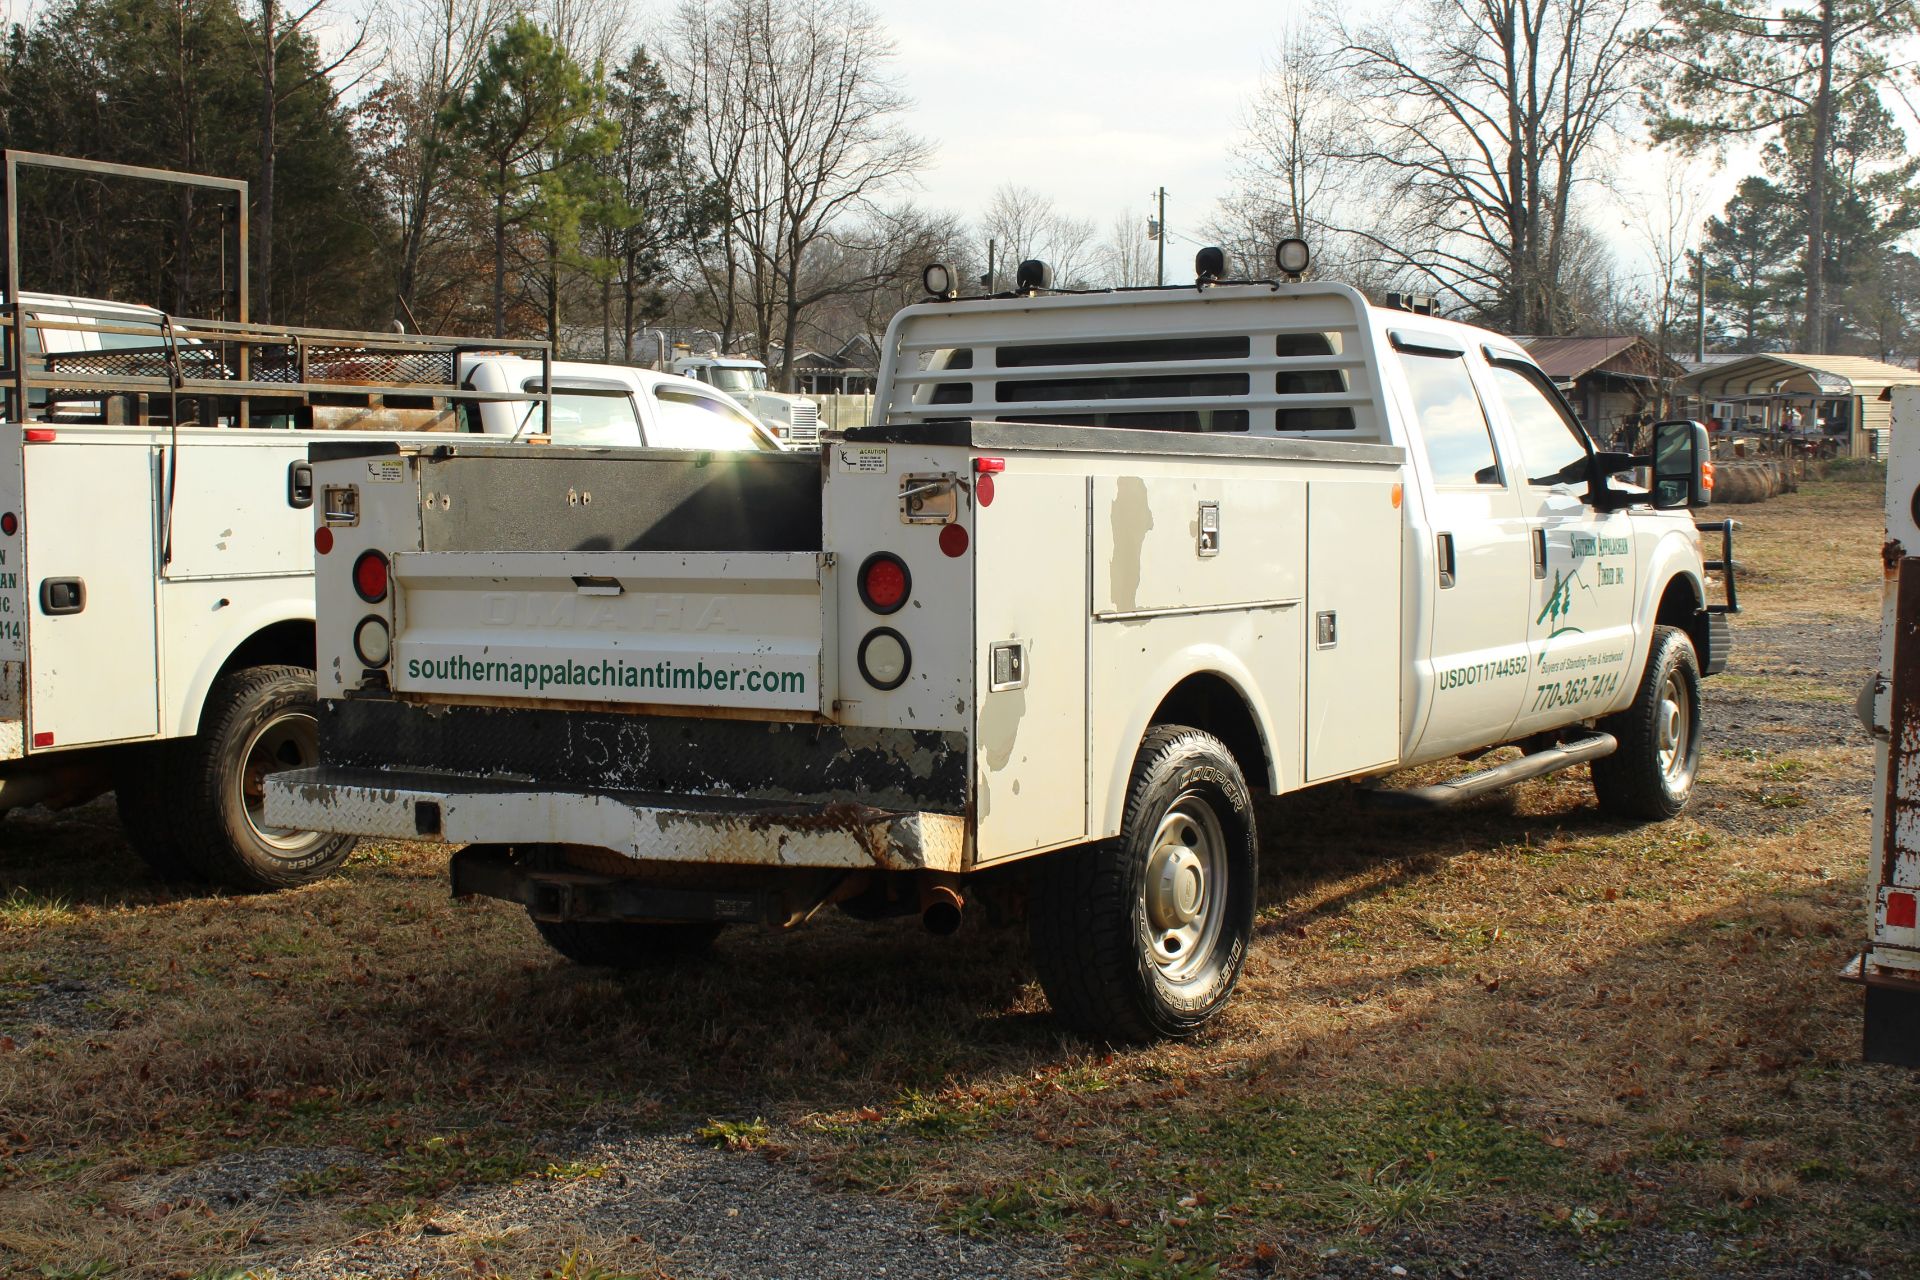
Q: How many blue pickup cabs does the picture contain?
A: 0